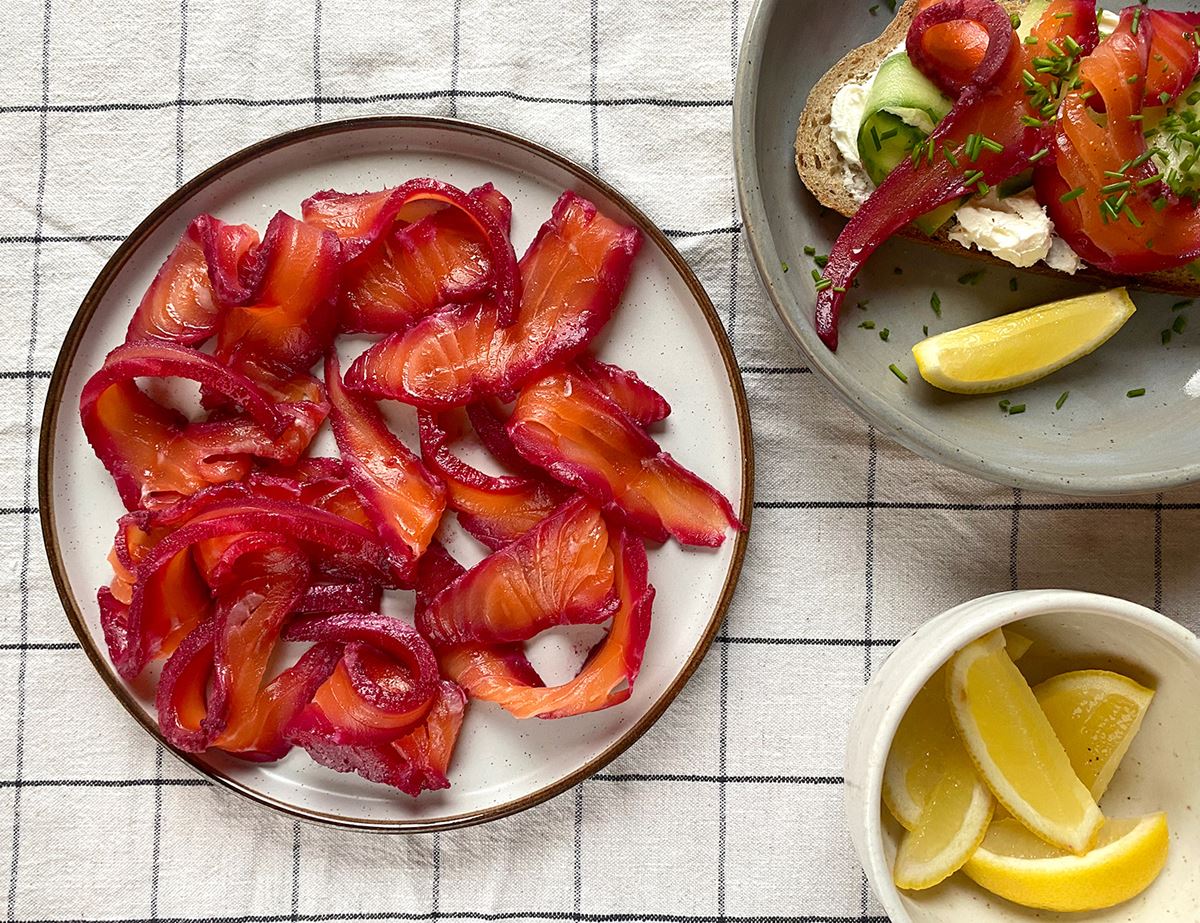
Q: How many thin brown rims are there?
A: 1